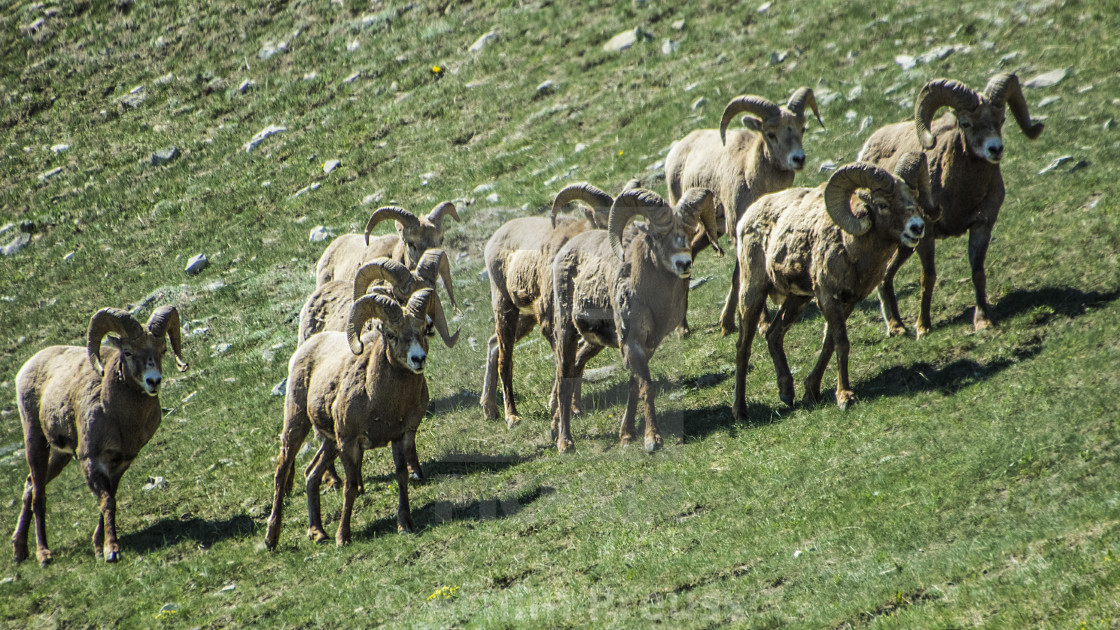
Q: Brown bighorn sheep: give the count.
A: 9